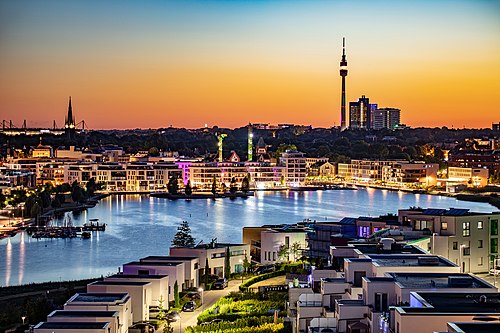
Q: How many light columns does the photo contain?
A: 2